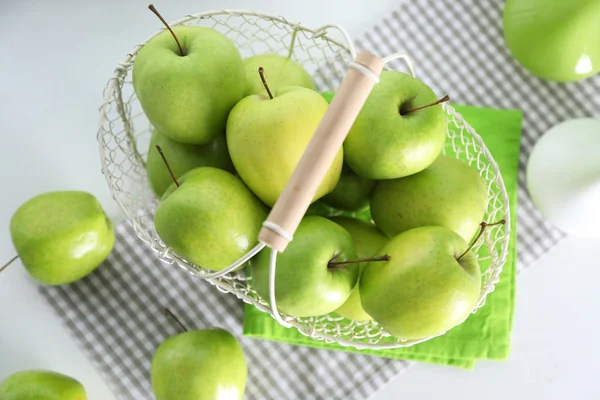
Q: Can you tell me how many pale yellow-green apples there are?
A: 14